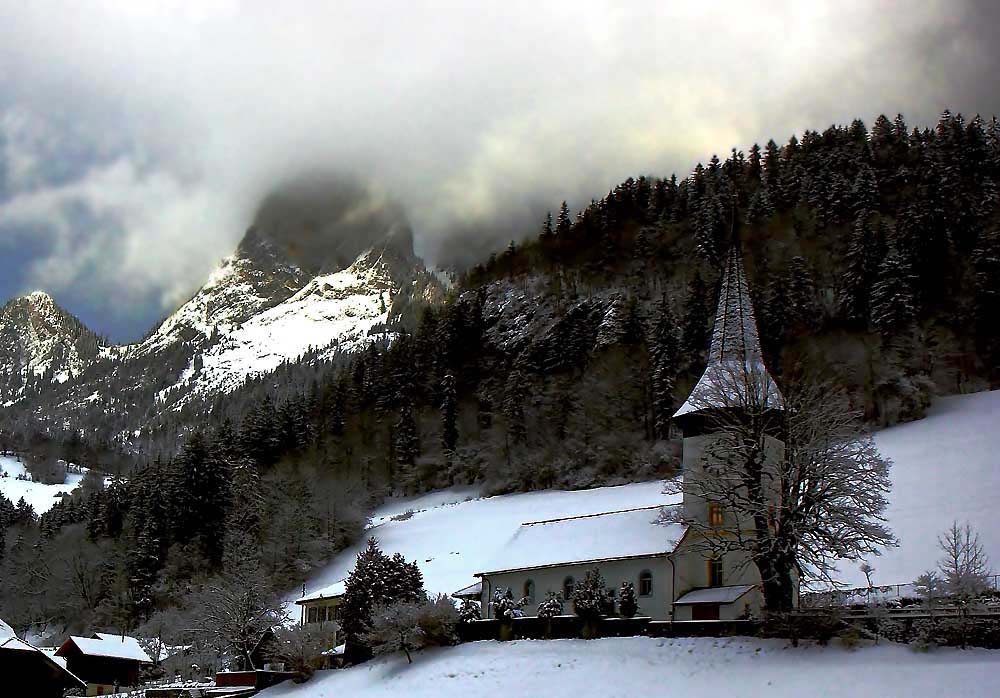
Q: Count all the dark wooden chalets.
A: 2